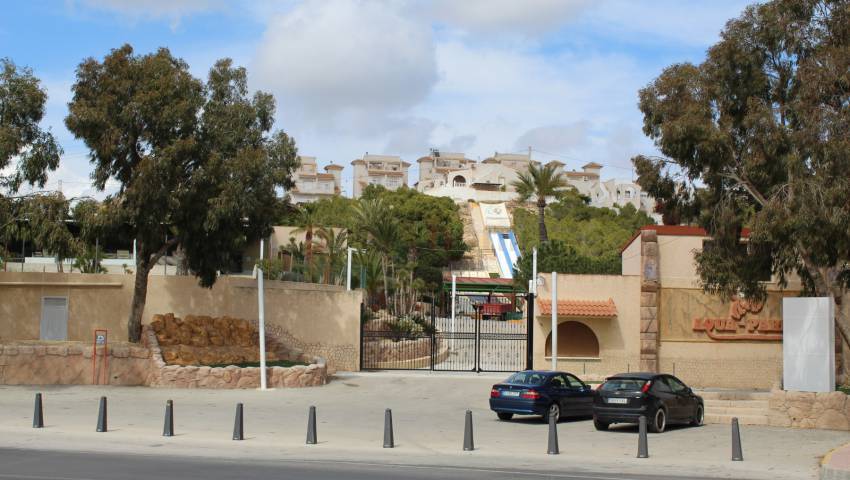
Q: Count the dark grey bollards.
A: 10